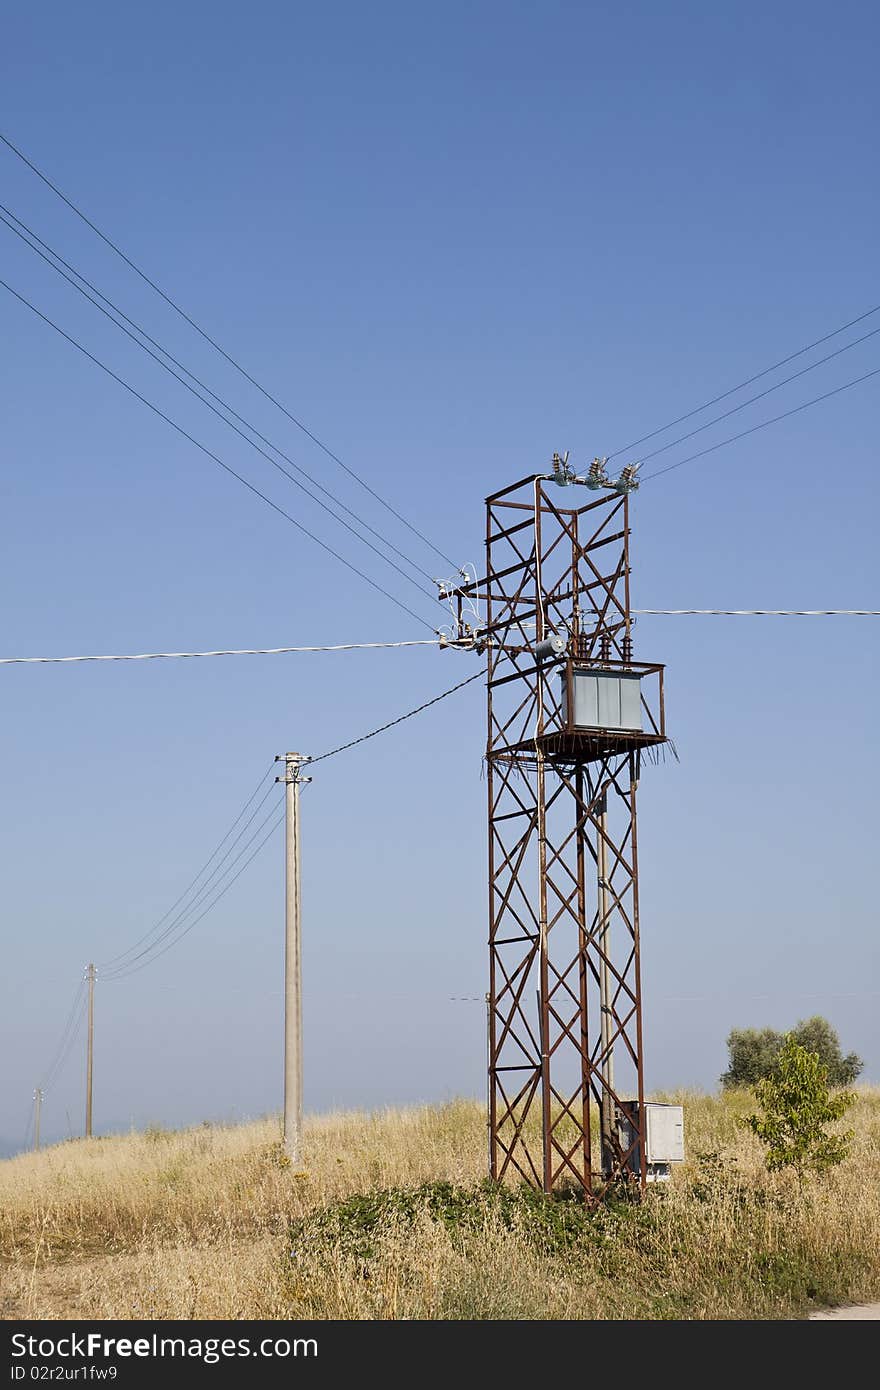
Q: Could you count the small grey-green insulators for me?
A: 3